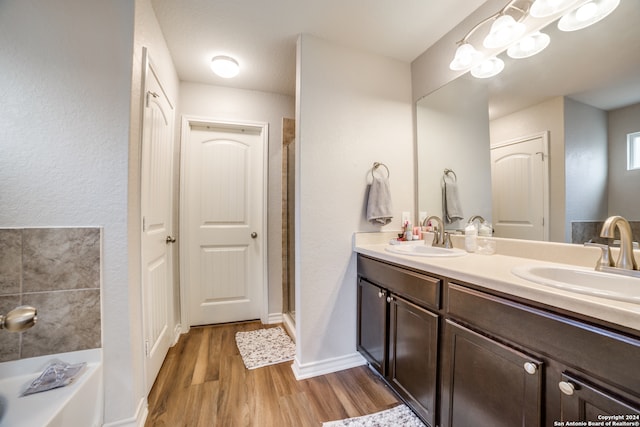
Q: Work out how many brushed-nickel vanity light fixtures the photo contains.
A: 1